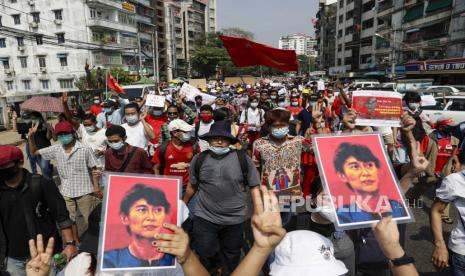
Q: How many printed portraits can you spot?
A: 2